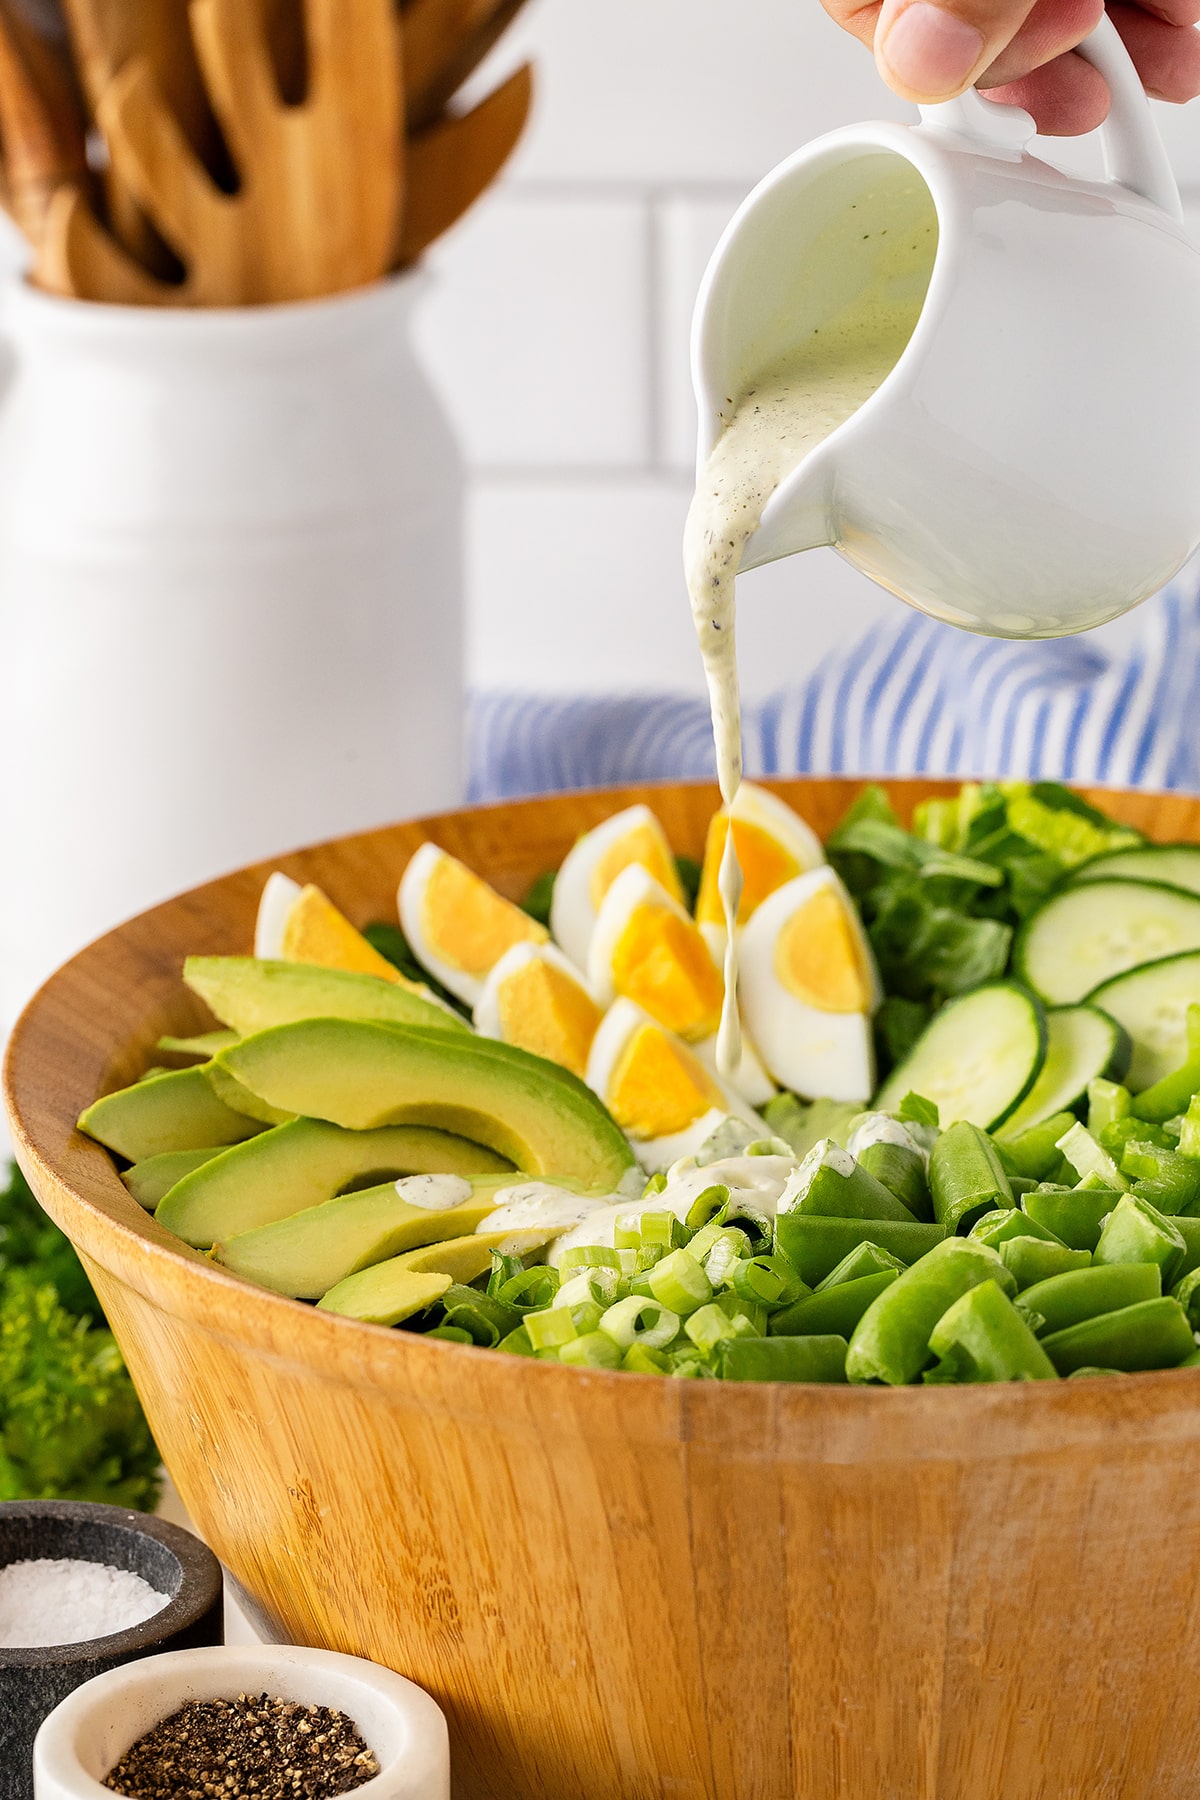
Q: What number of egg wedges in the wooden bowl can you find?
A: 8